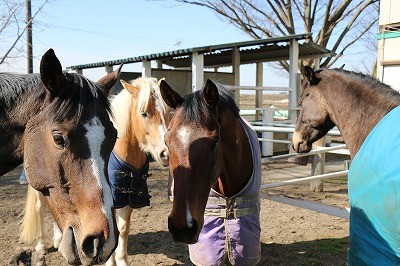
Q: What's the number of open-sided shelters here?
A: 1